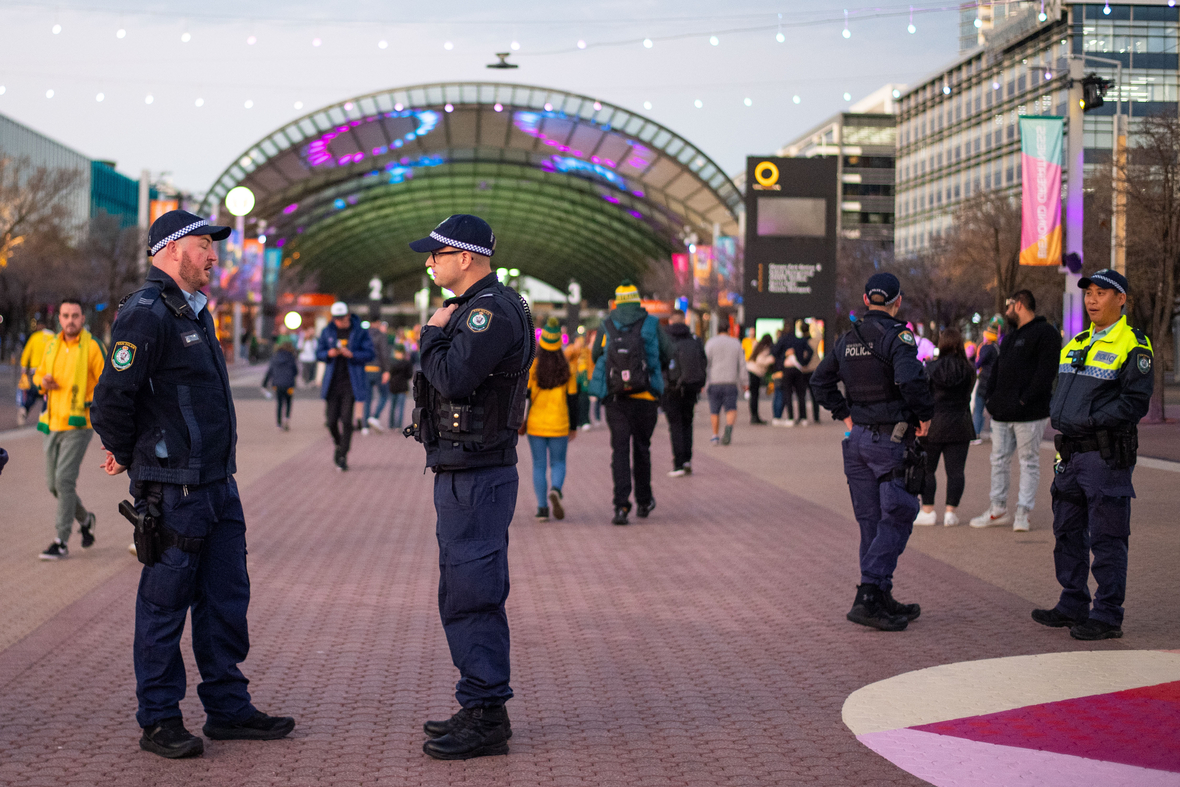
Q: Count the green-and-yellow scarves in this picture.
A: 1